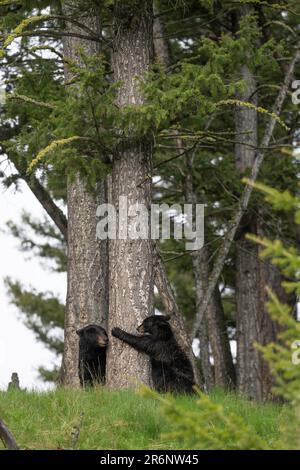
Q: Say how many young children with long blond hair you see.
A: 0